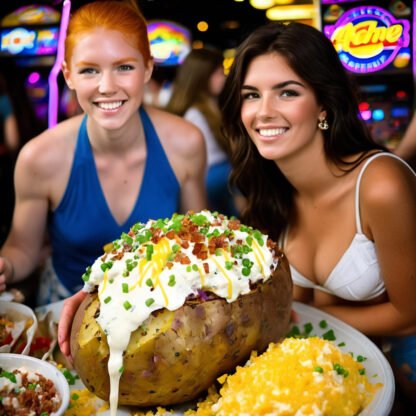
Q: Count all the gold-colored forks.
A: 0